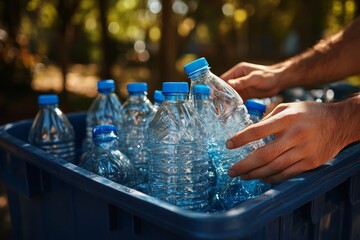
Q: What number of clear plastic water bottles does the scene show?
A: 9